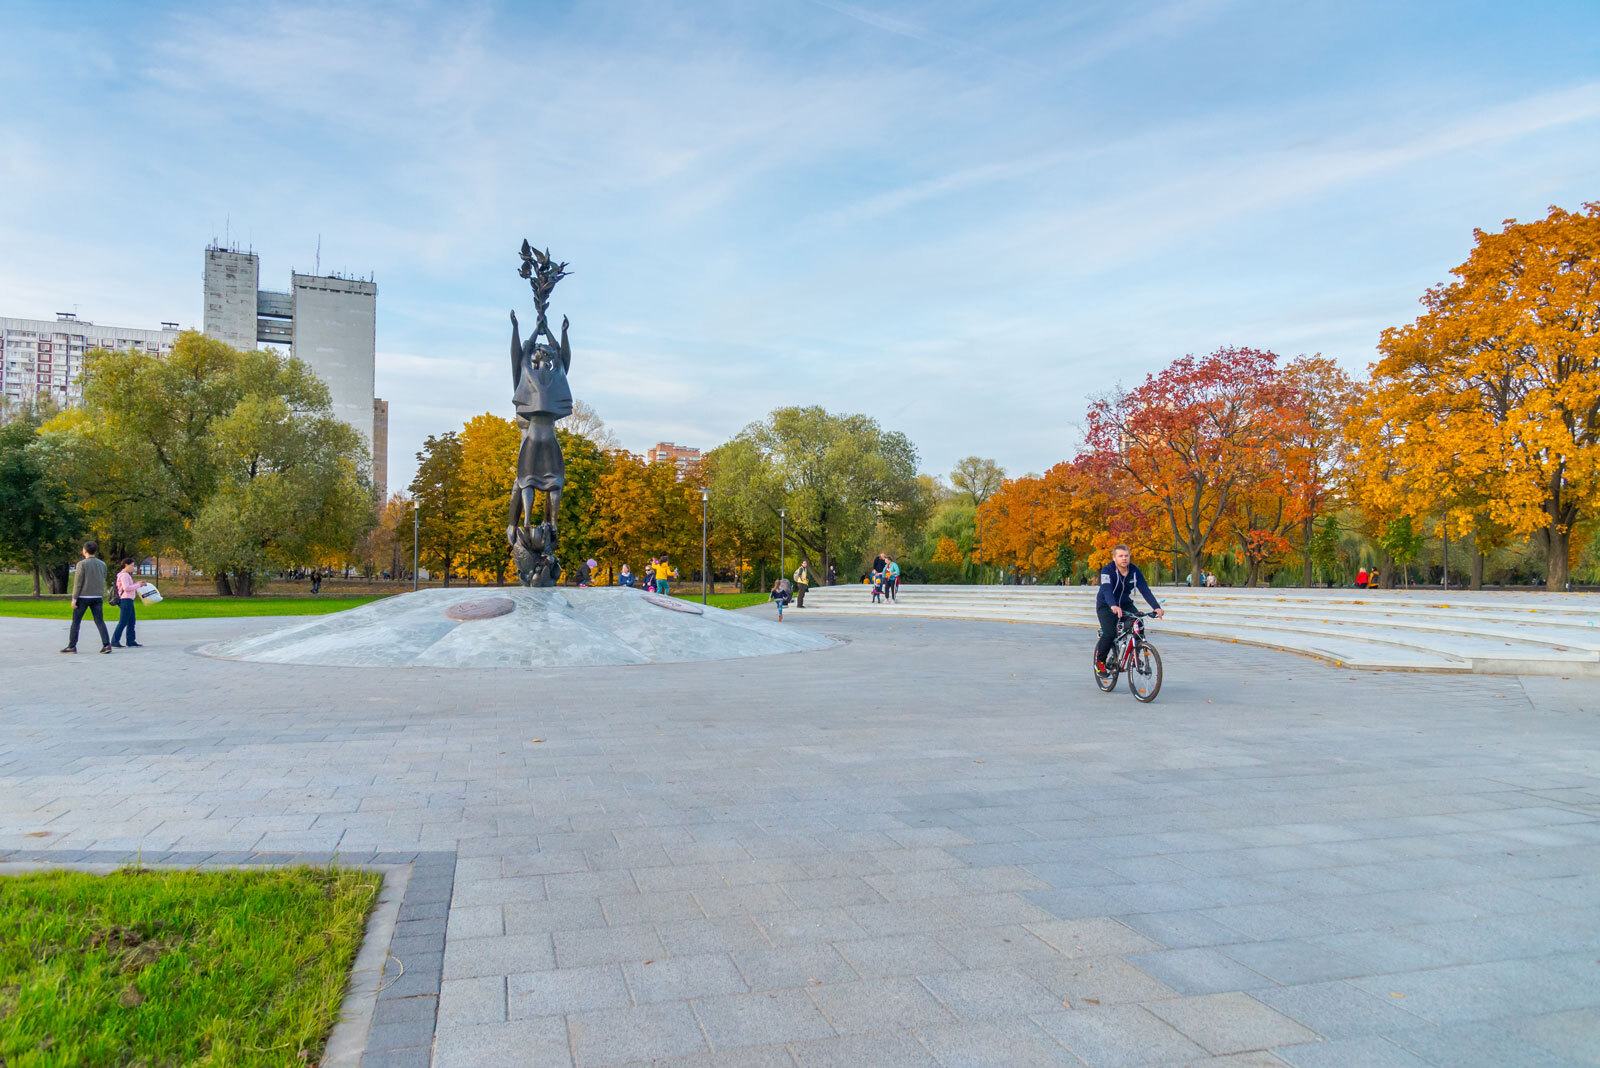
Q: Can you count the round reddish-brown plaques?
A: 2